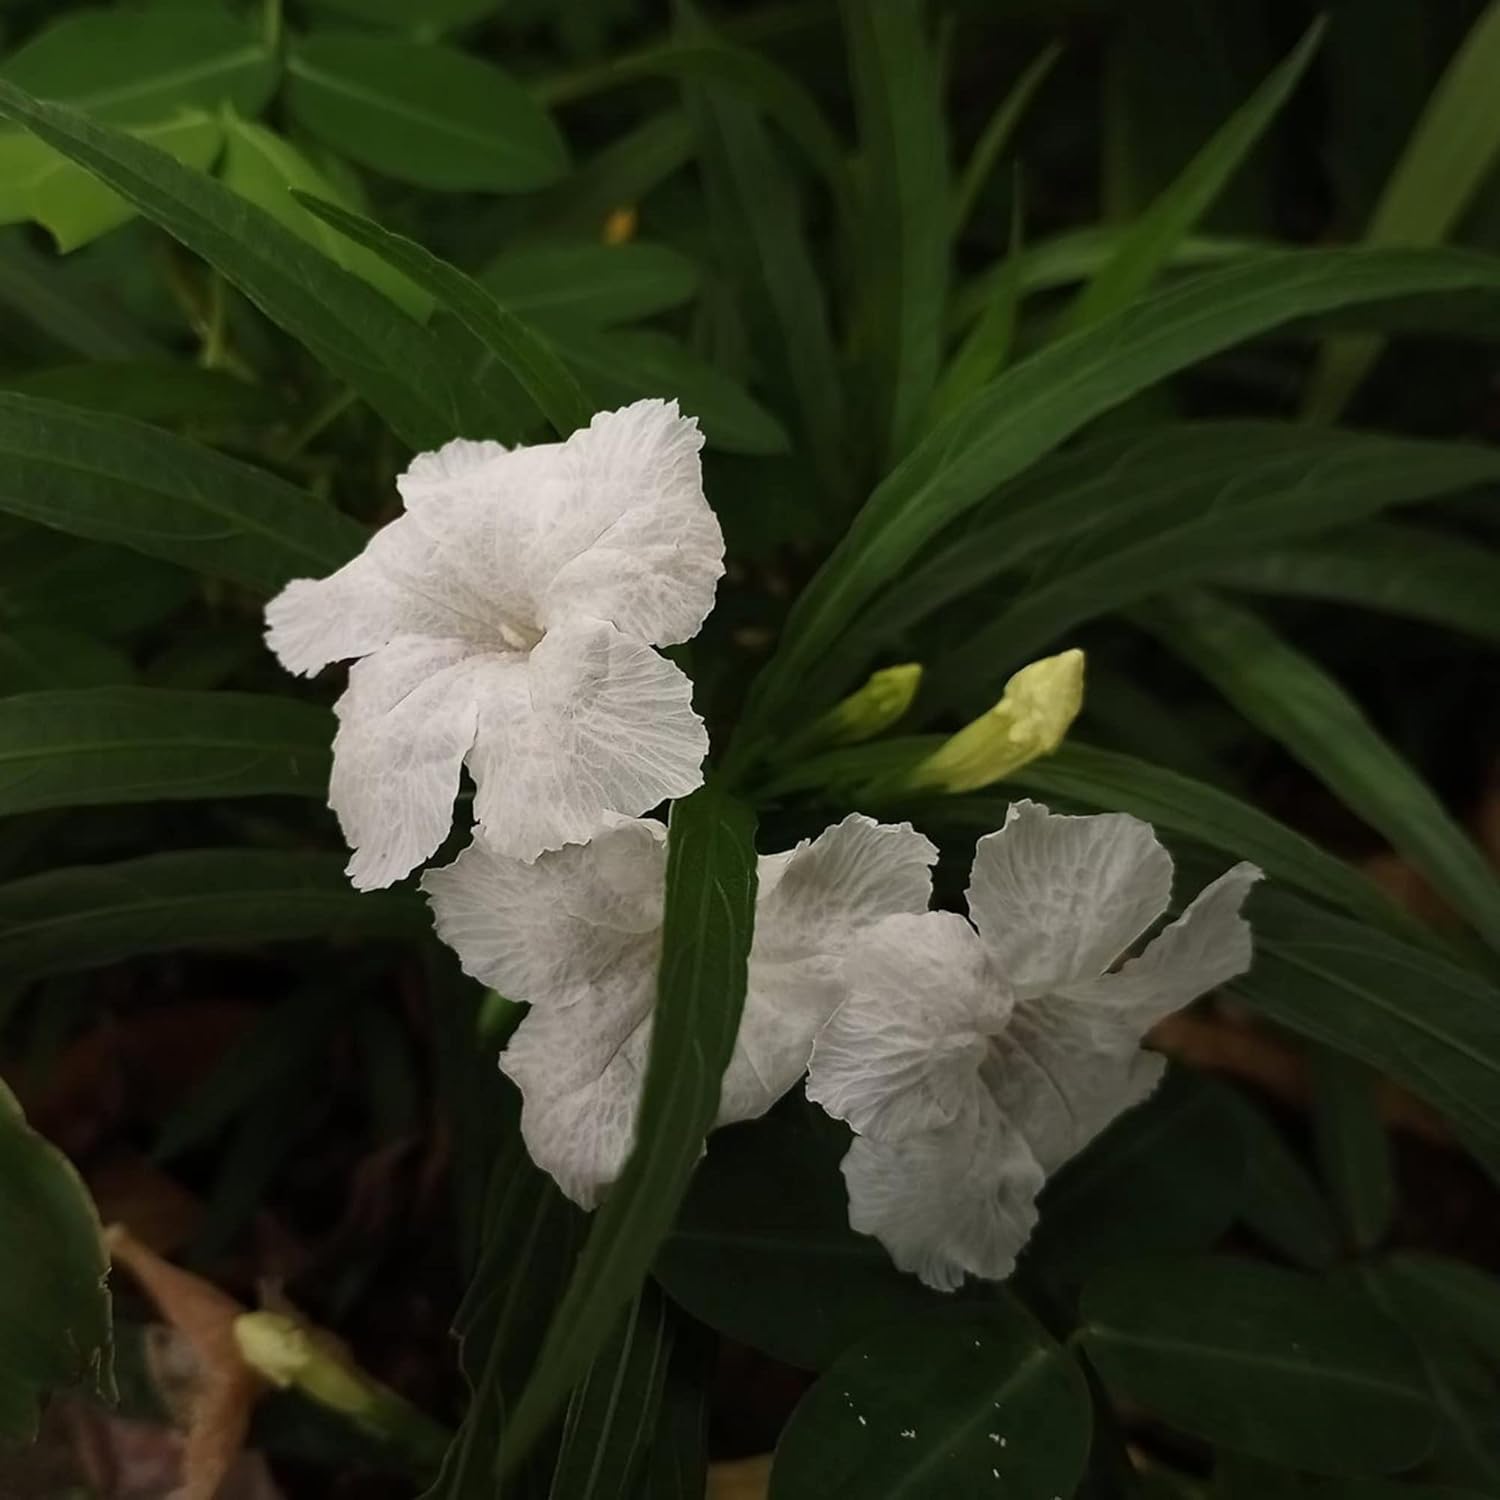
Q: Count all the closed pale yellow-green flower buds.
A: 3